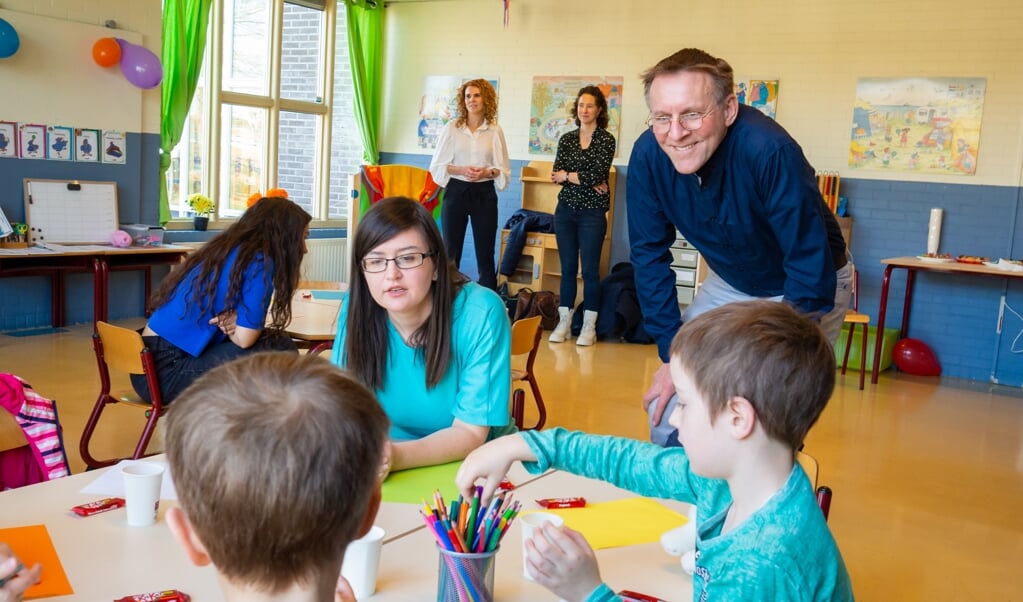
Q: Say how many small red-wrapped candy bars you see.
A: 5